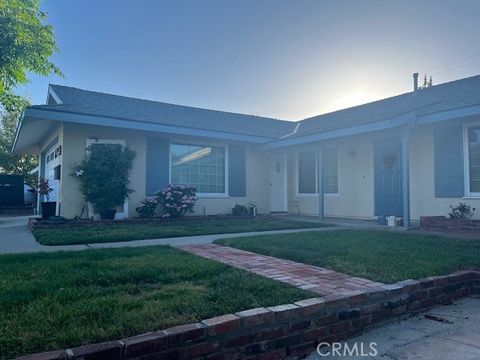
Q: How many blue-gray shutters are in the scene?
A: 3